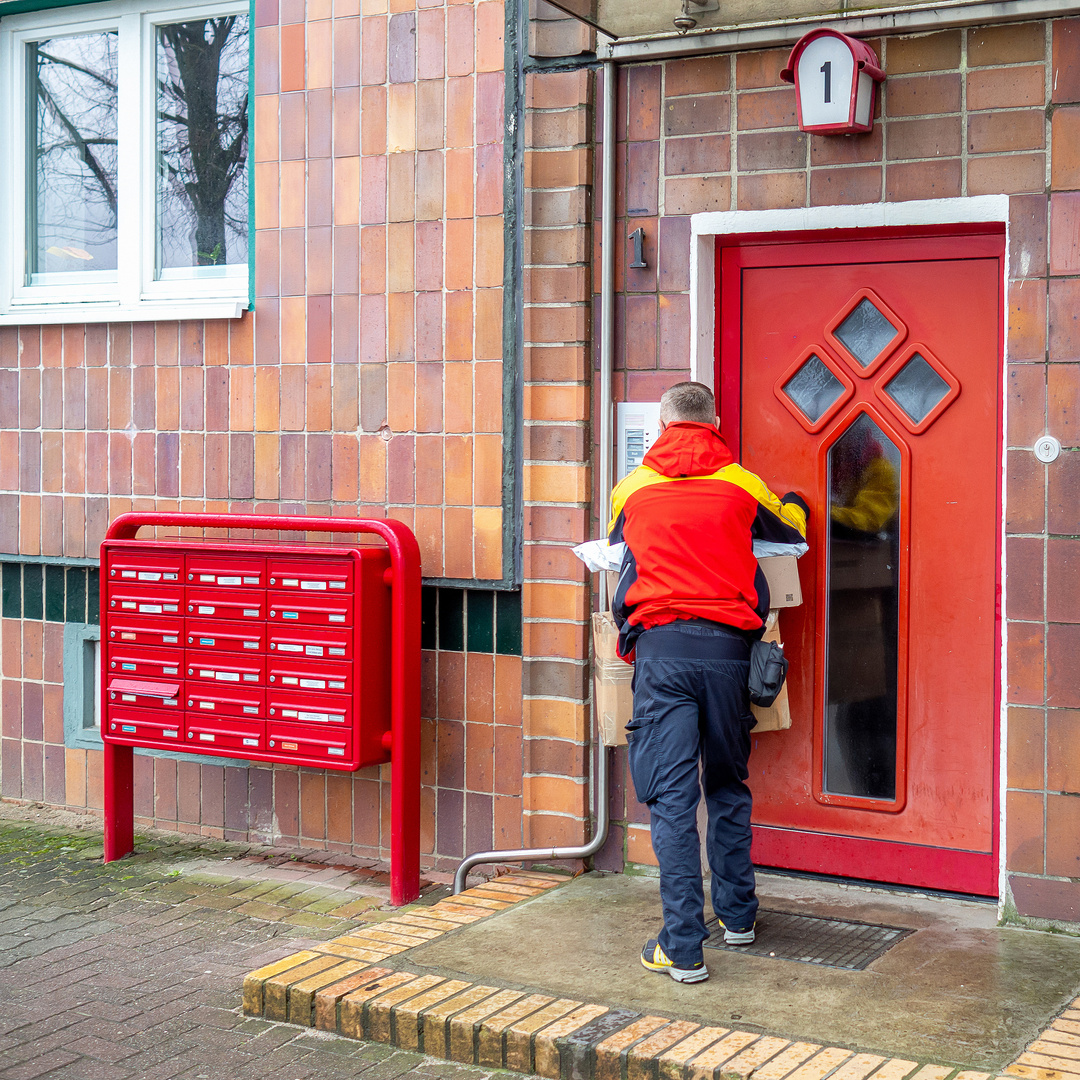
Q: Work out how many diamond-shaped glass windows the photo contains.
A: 3